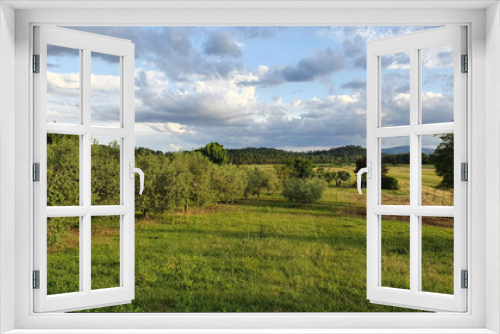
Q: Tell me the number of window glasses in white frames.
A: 12